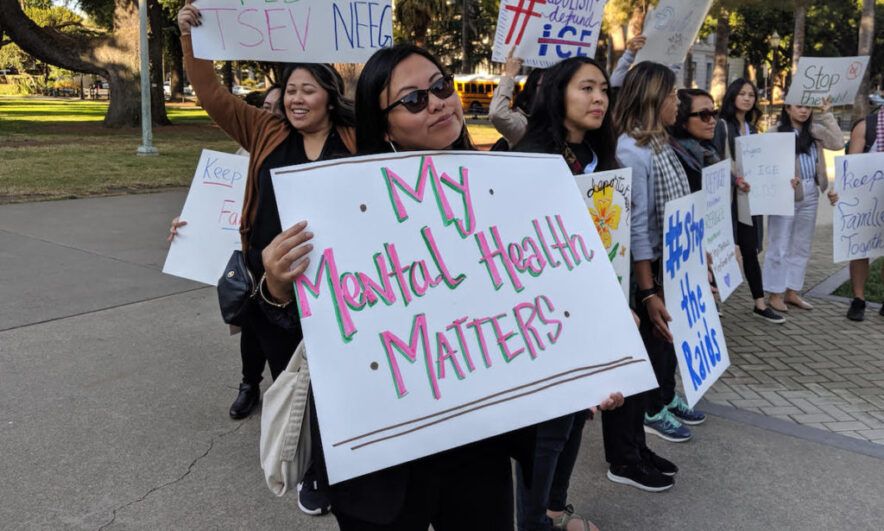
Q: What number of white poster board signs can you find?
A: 11